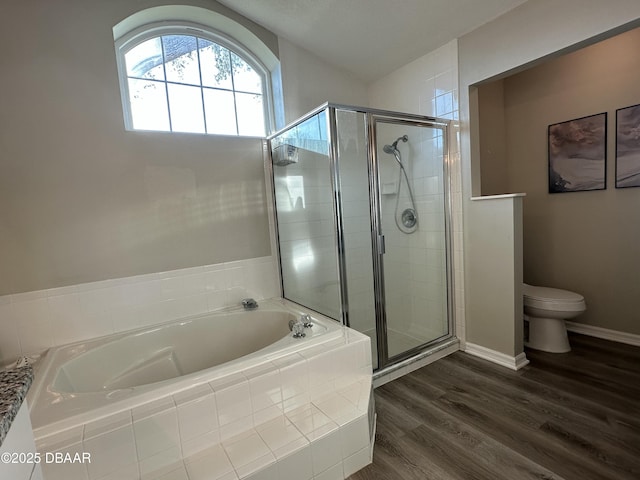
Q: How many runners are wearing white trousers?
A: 0